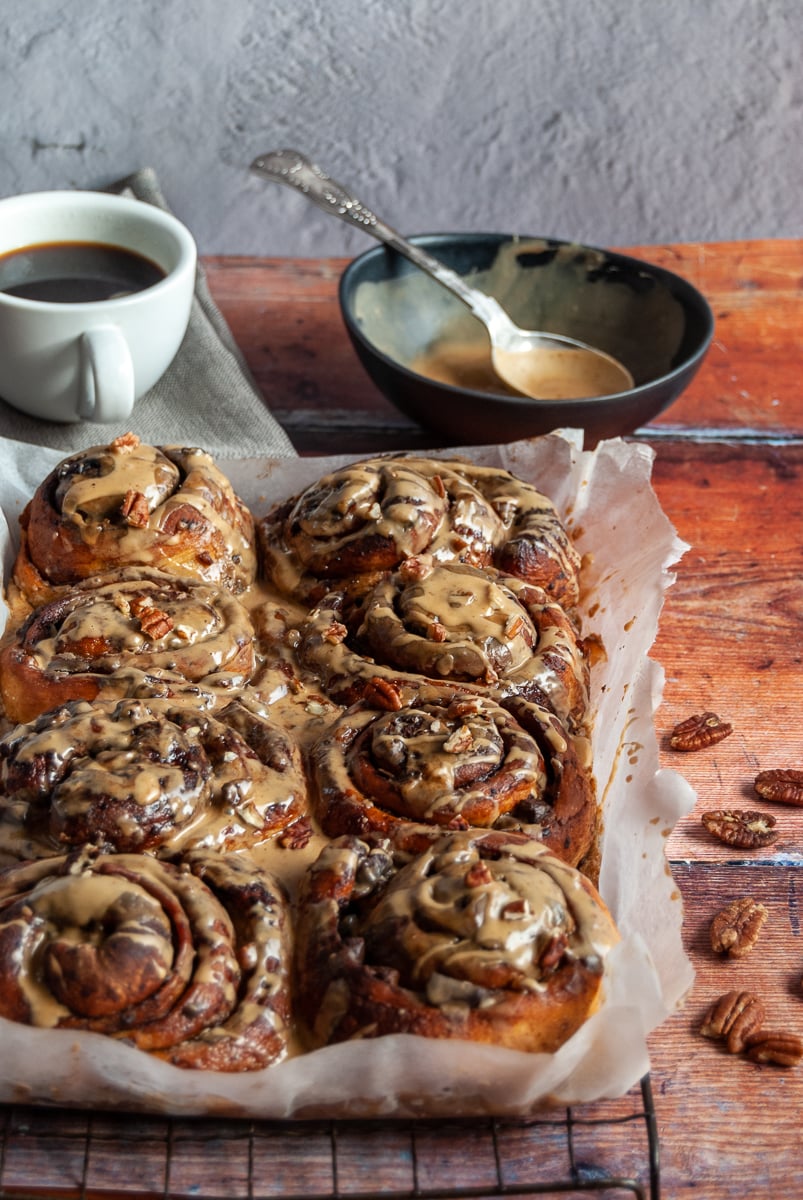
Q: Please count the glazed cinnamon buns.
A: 8